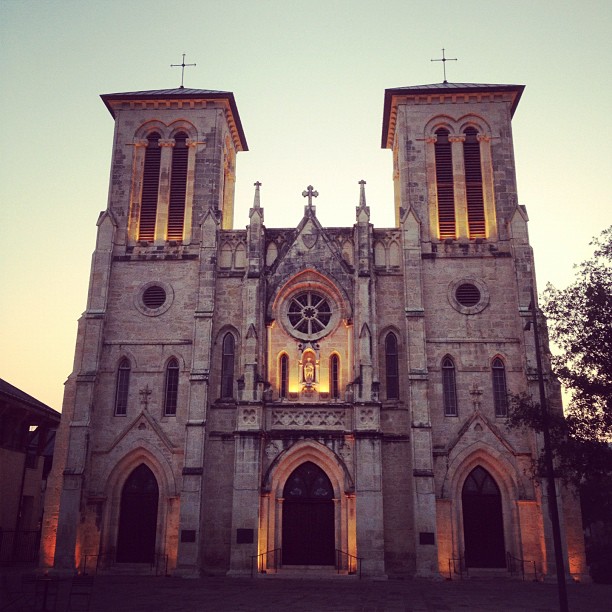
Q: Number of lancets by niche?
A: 2